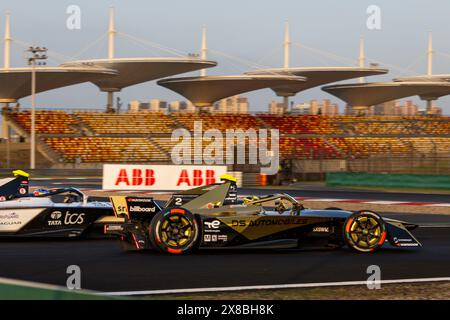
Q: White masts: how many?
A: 6